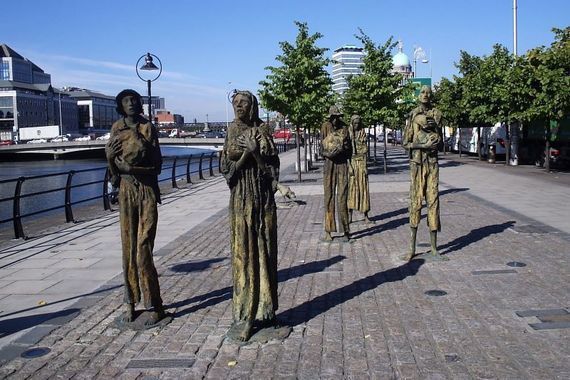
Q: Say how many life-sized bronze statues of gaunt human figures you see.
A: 5